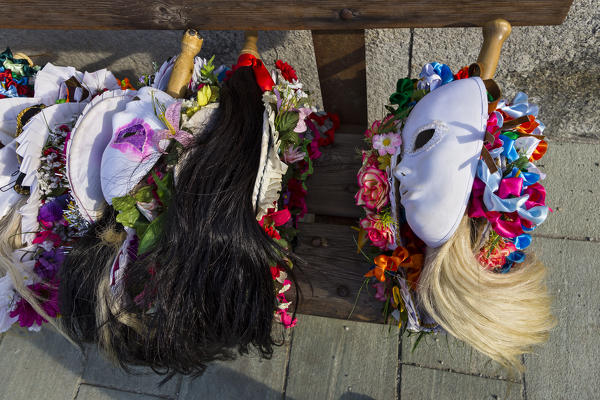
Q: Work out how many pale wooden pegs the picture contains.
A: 3